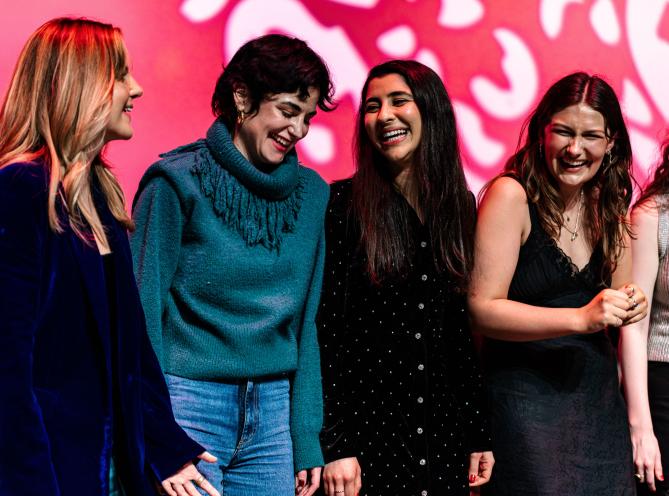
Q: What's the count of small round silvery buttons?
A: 9